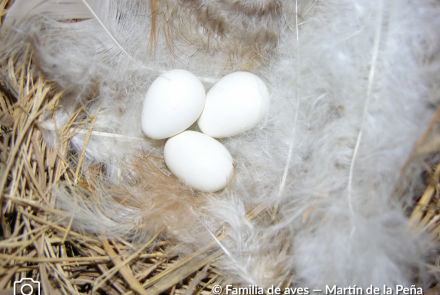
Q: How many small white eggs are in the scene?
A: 3